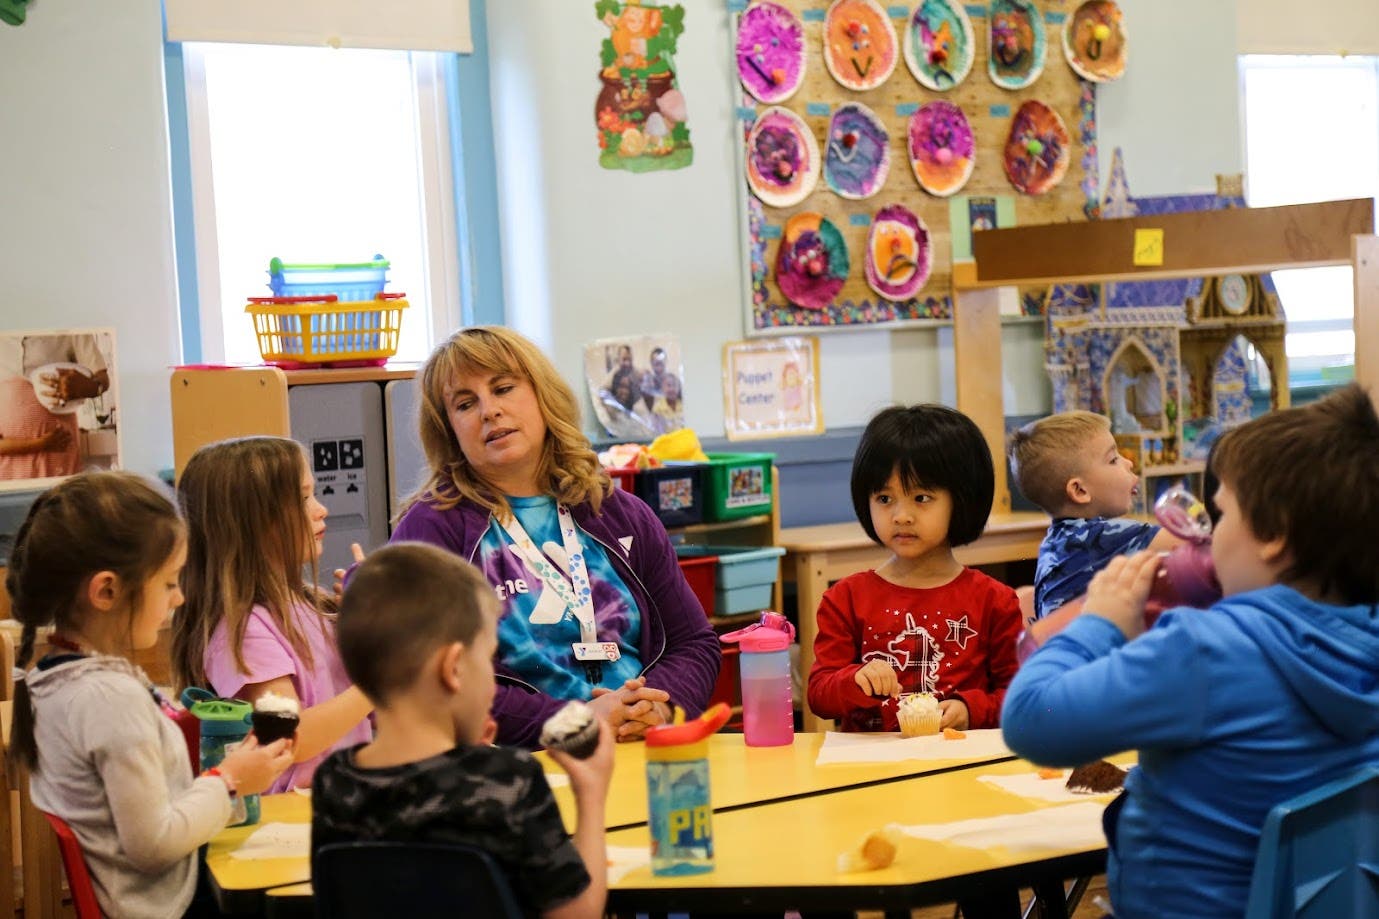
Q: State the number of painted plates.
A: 11